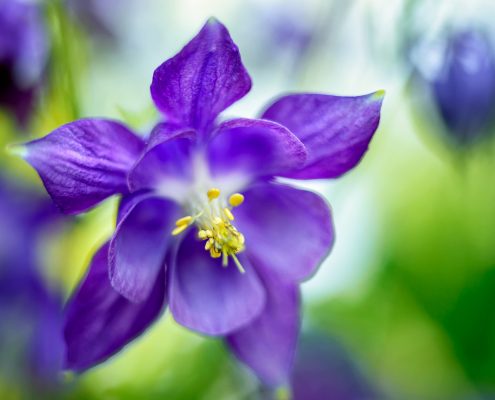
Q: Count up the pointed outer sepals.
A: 5